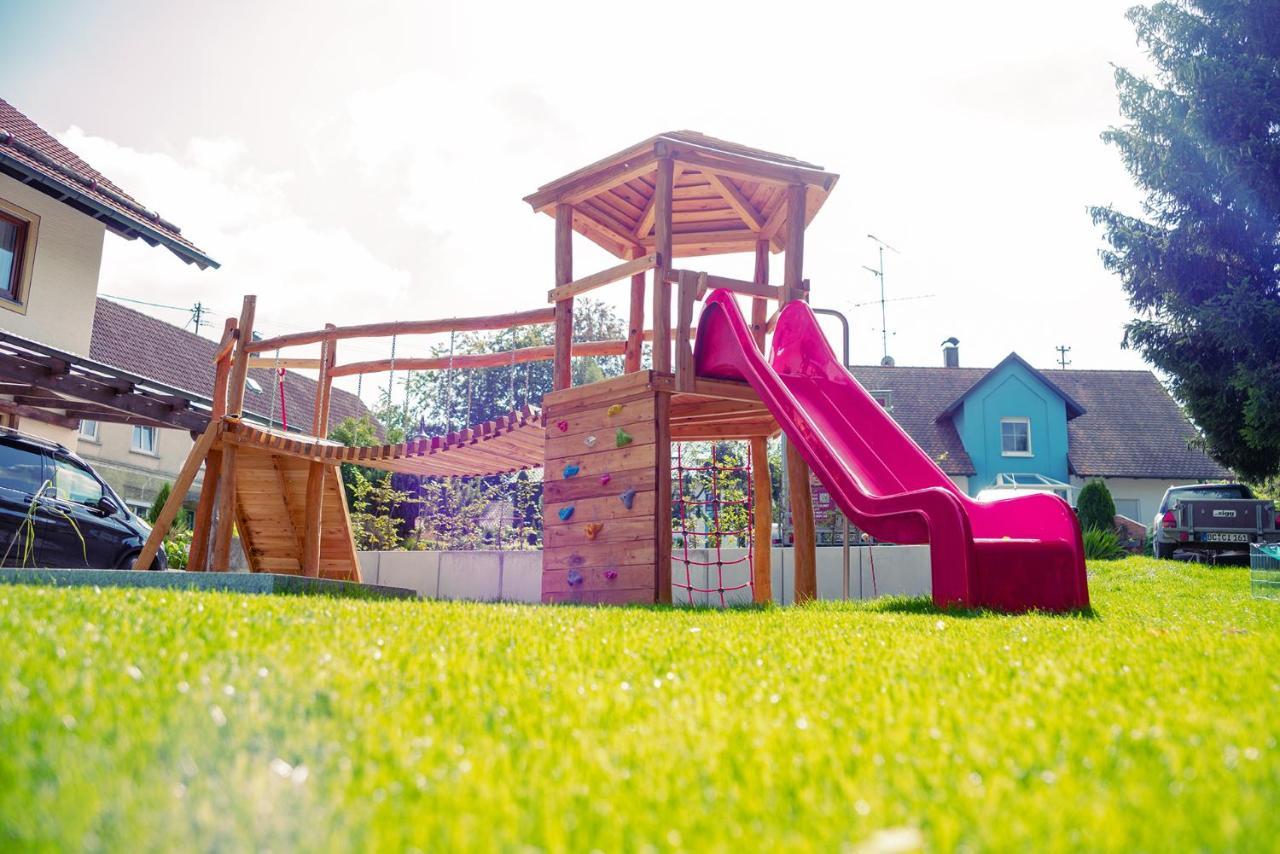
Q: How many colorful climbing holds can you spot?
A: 11